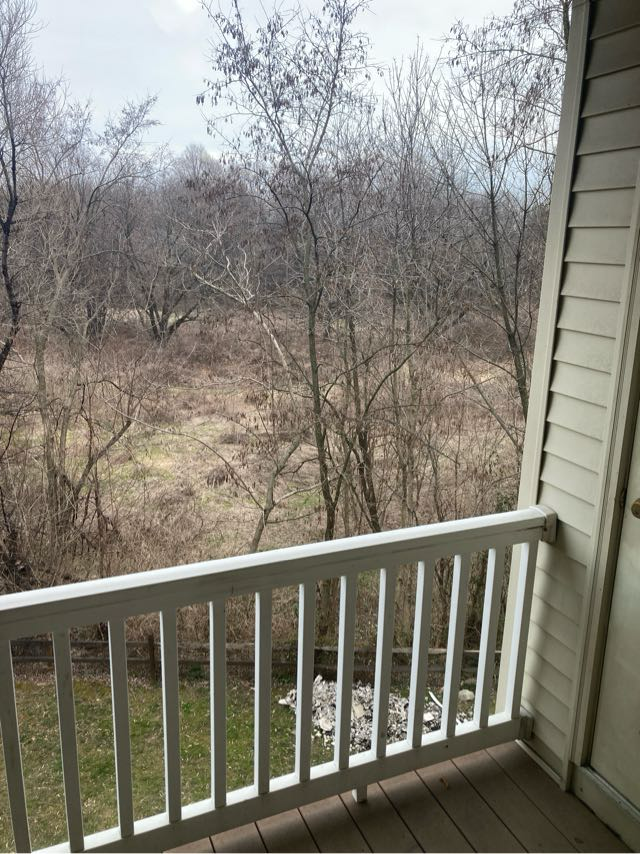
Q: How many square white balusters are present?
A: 13